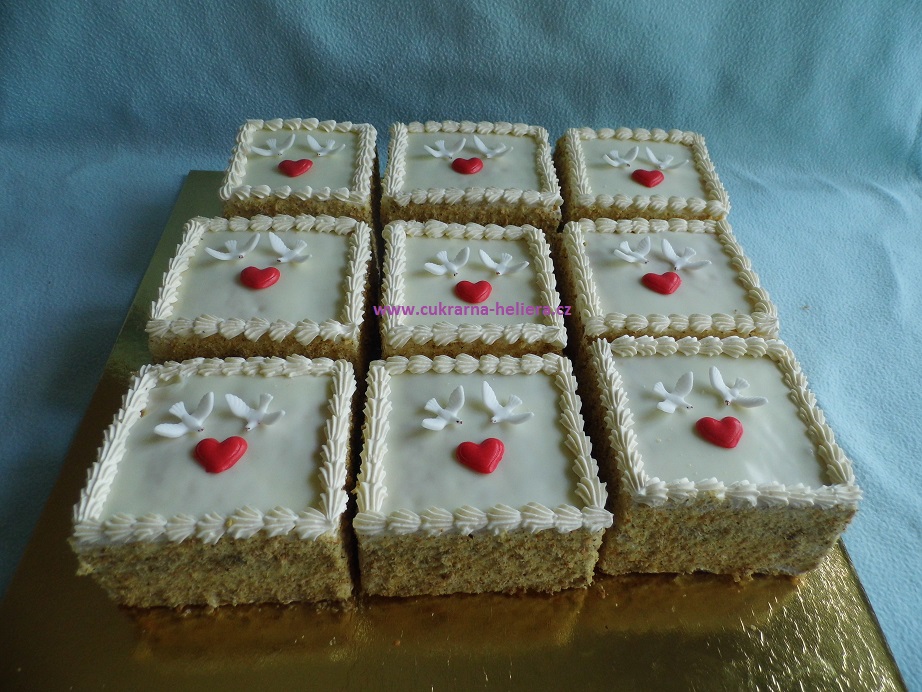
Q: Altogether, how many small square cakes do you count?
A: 9